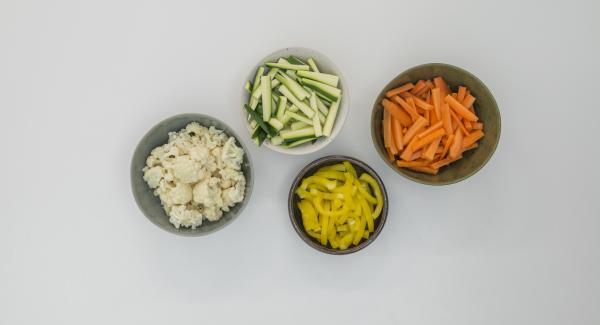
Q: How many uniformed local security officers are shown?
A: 0